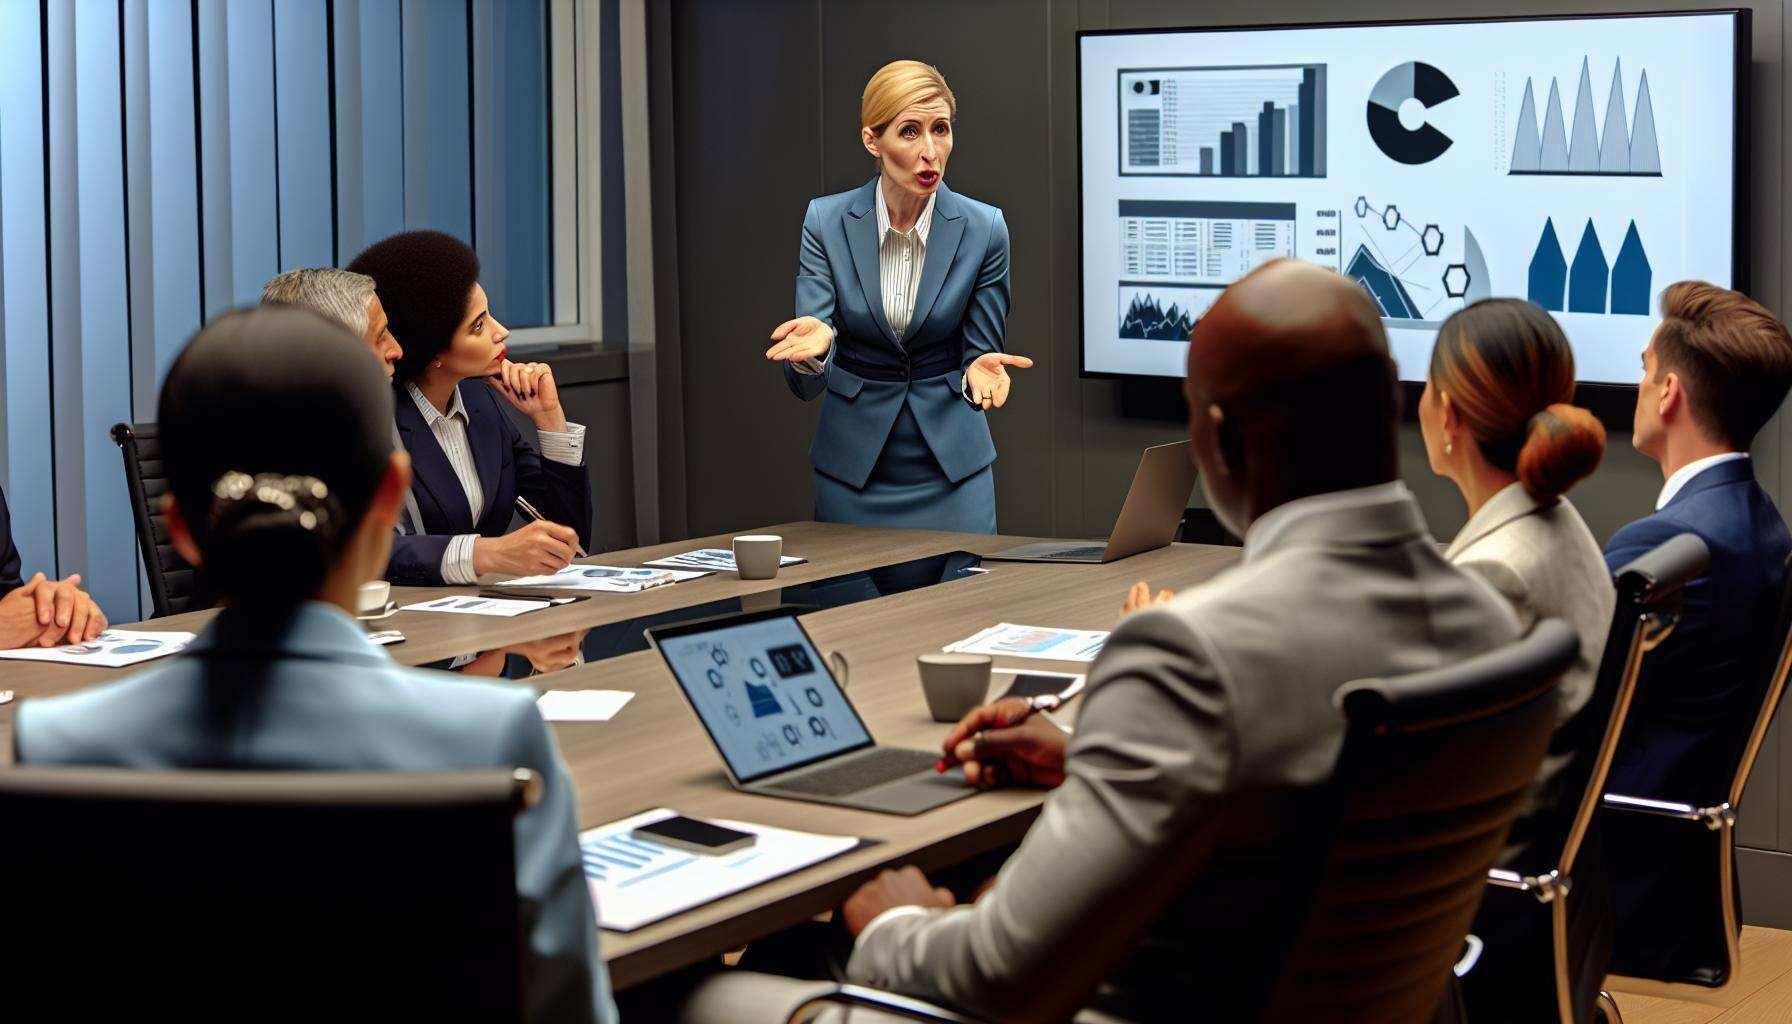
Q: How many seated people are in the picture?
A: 7